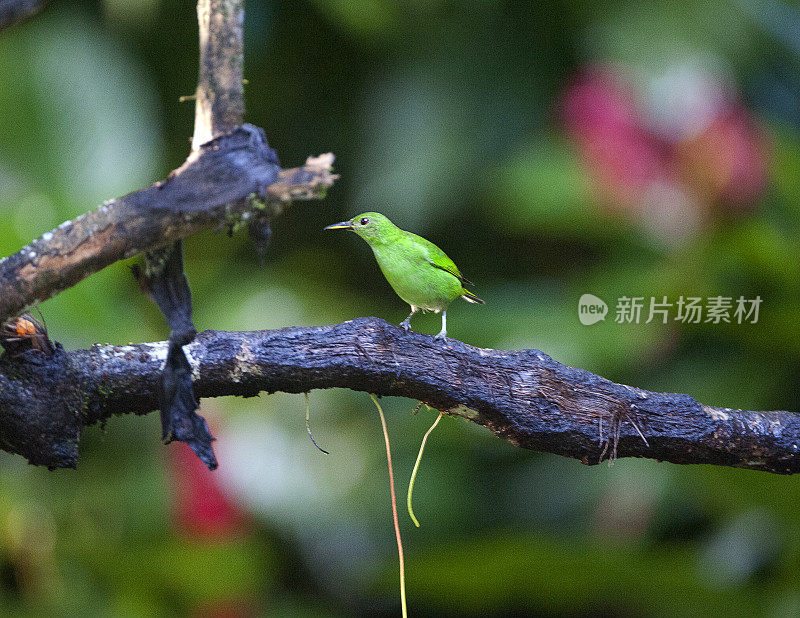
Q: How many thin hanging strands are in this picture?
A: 3